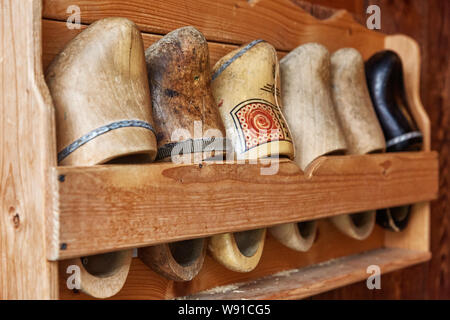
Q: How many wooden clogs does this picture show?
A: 6